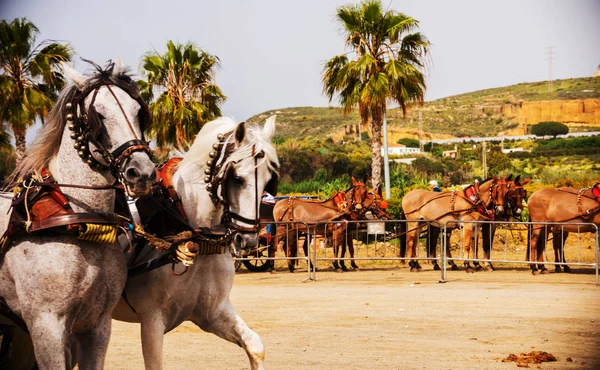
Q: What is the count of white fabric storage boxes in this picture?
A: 0